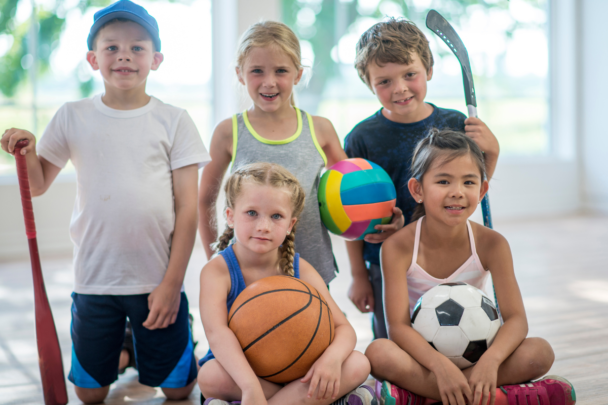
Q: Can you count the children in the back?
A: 3